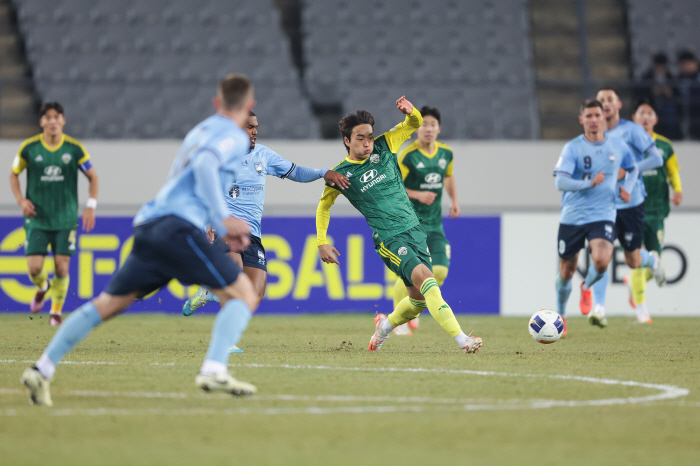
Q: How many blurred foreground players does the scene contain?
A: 1